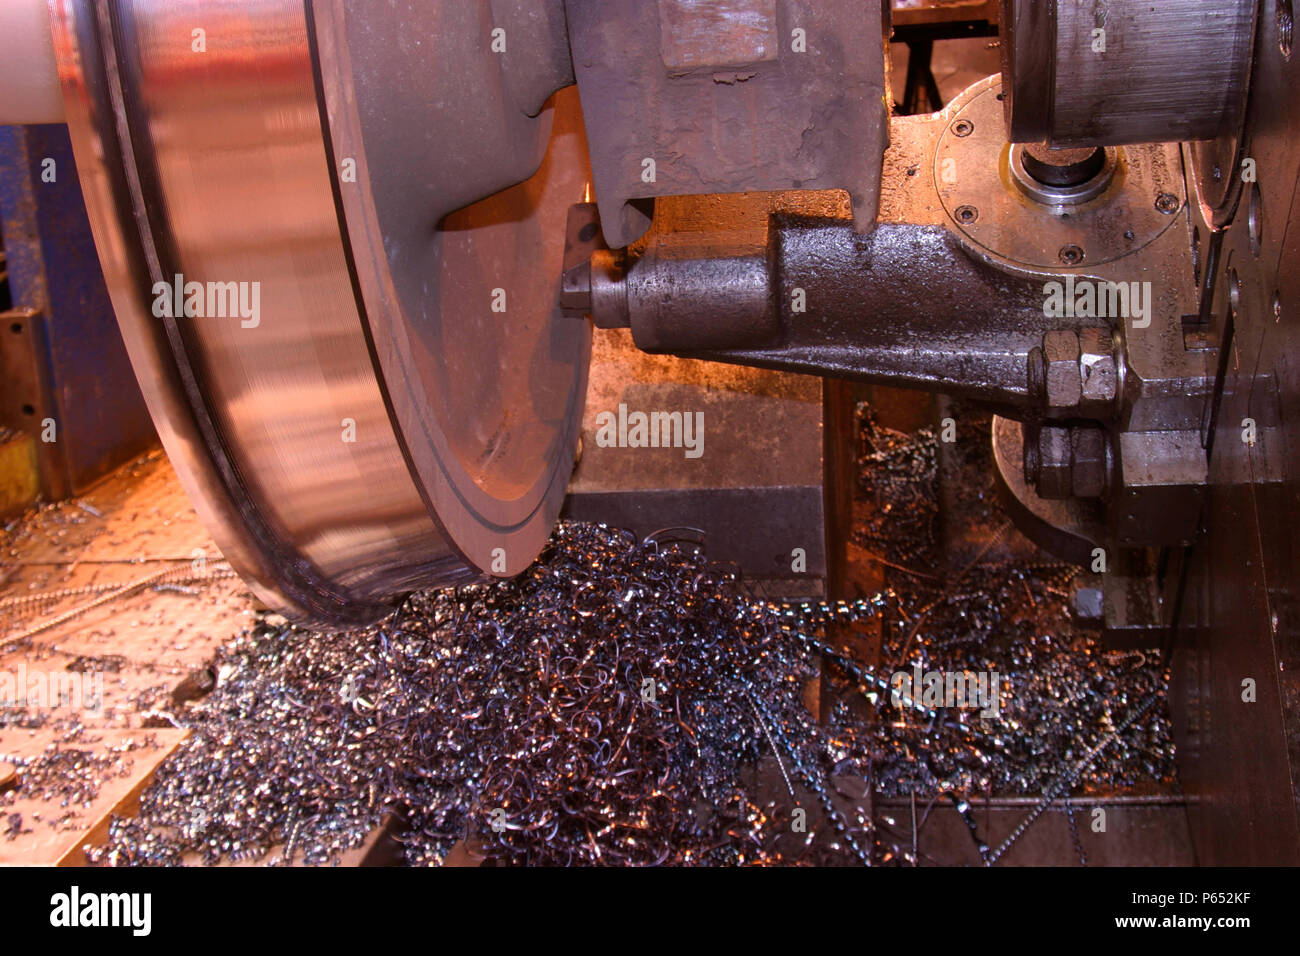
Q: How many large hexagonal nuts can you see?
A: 4